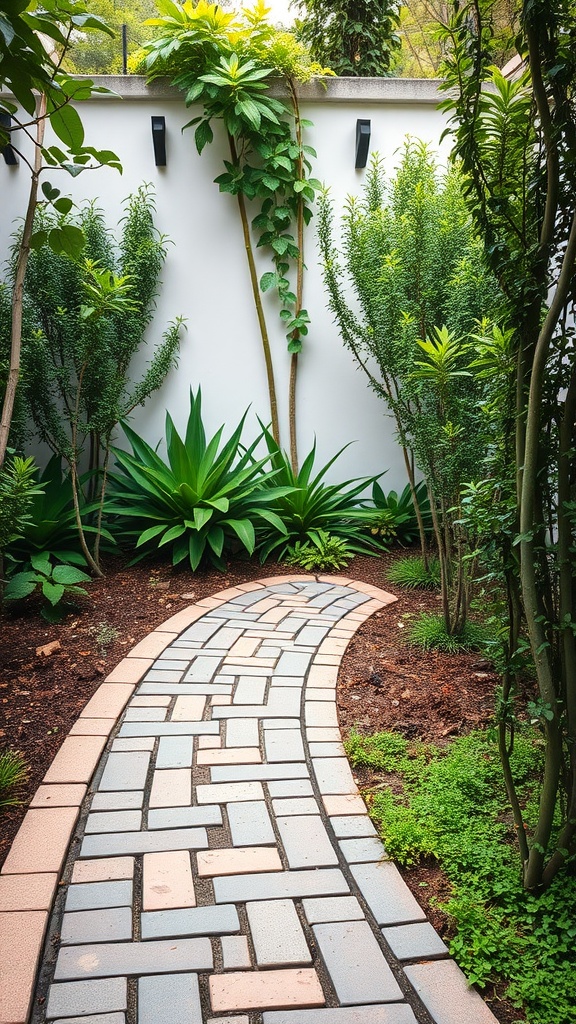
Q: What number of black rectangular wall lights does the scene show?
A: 3